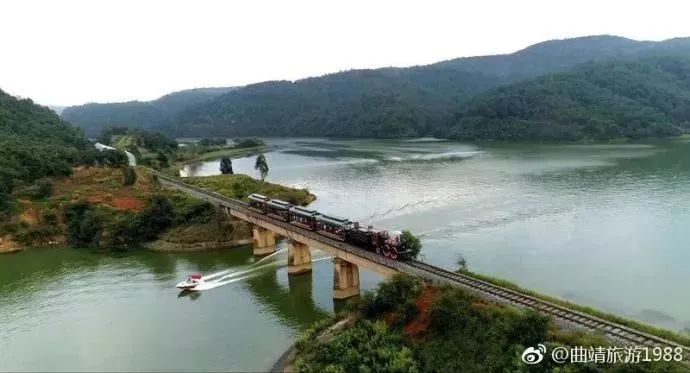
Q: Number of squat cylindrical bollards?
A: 0